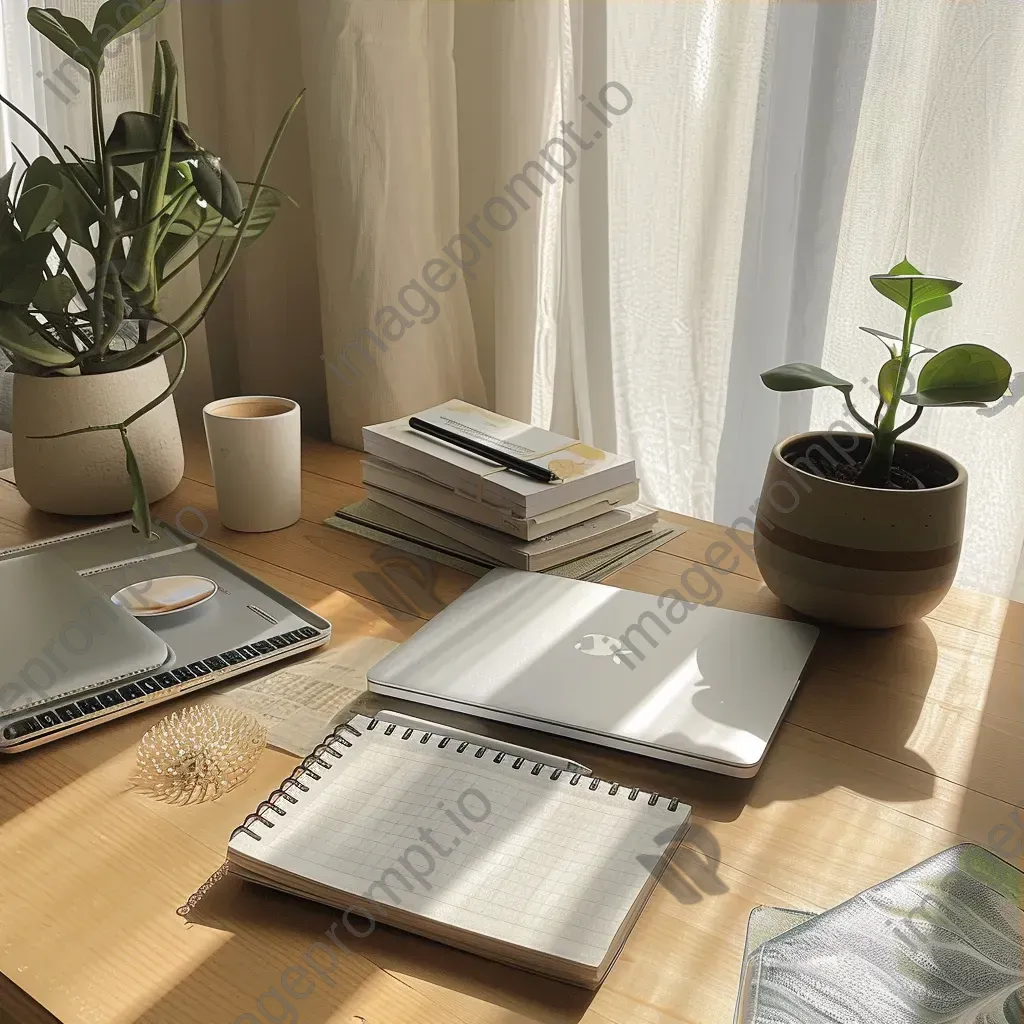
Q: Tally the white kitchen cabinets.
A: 0